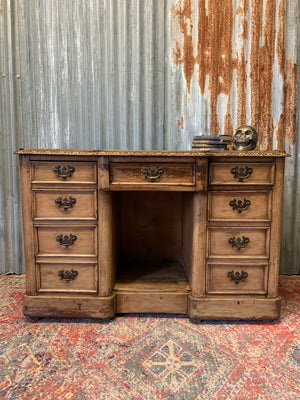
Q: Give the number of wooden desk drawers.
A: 9